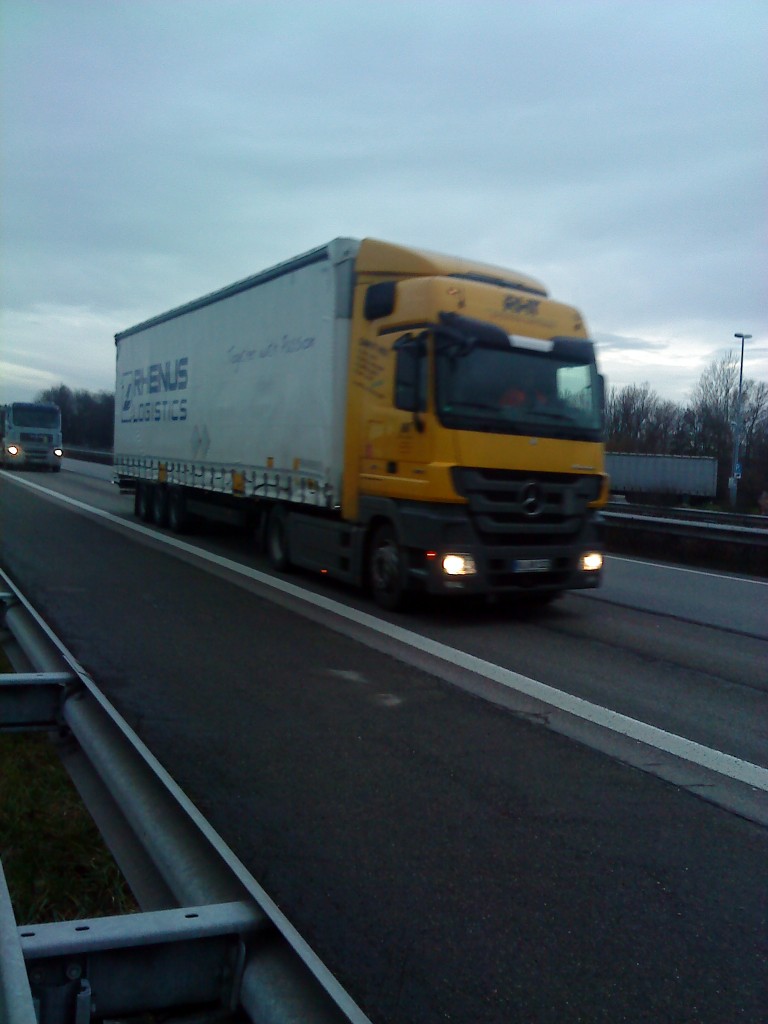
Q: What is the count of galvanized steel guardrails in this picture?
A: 2